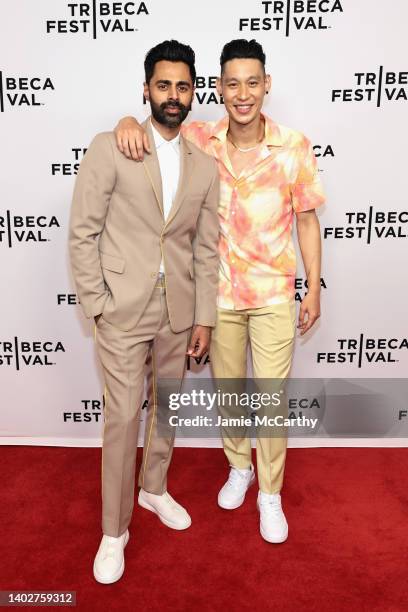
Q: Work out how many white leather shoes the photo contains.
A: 4